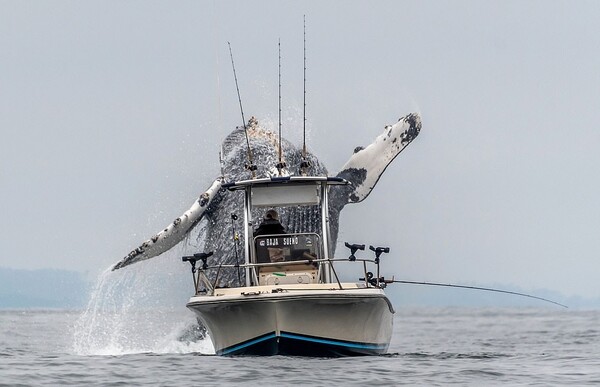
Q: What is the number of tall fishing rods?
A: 3